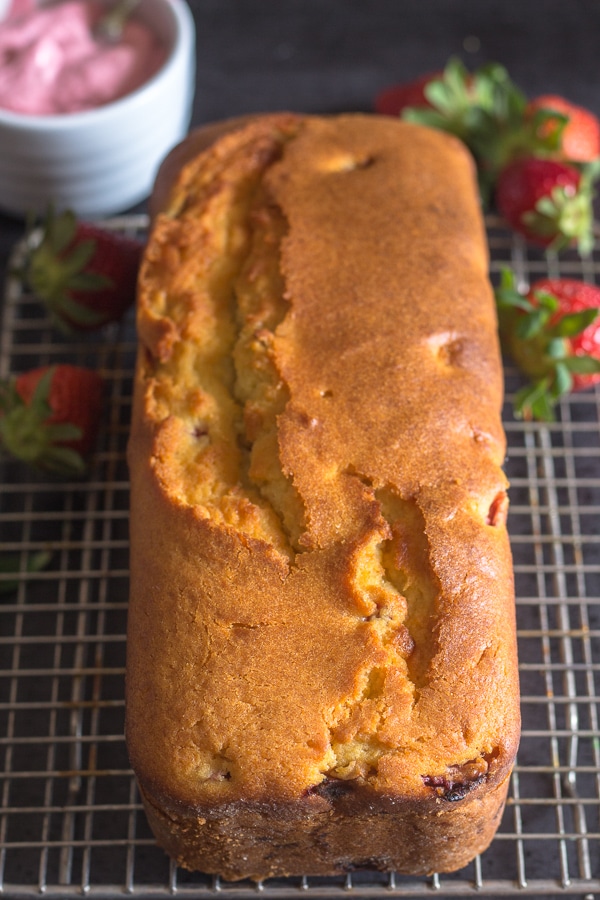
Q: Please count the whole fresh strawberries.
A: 6